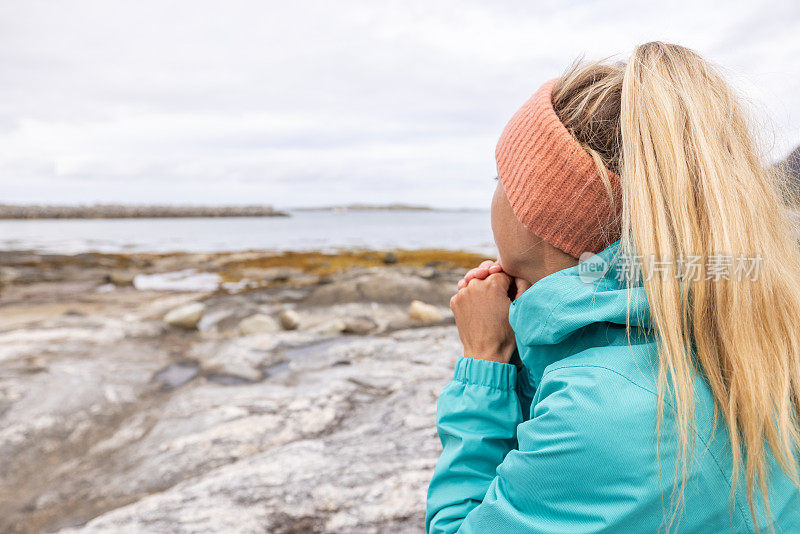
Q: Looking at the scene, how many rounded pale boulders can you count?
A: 4